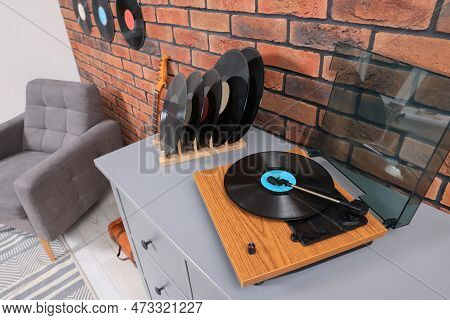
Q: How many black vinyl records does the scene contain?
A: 9